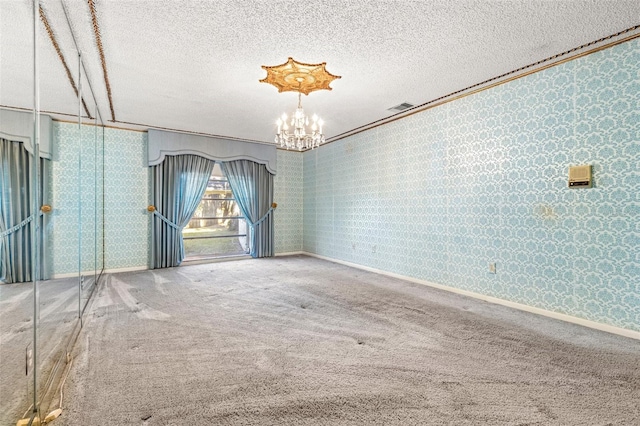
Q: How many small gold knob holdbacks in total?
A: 3